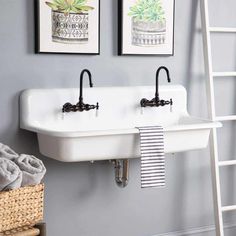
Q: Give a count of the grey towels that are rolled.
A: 3